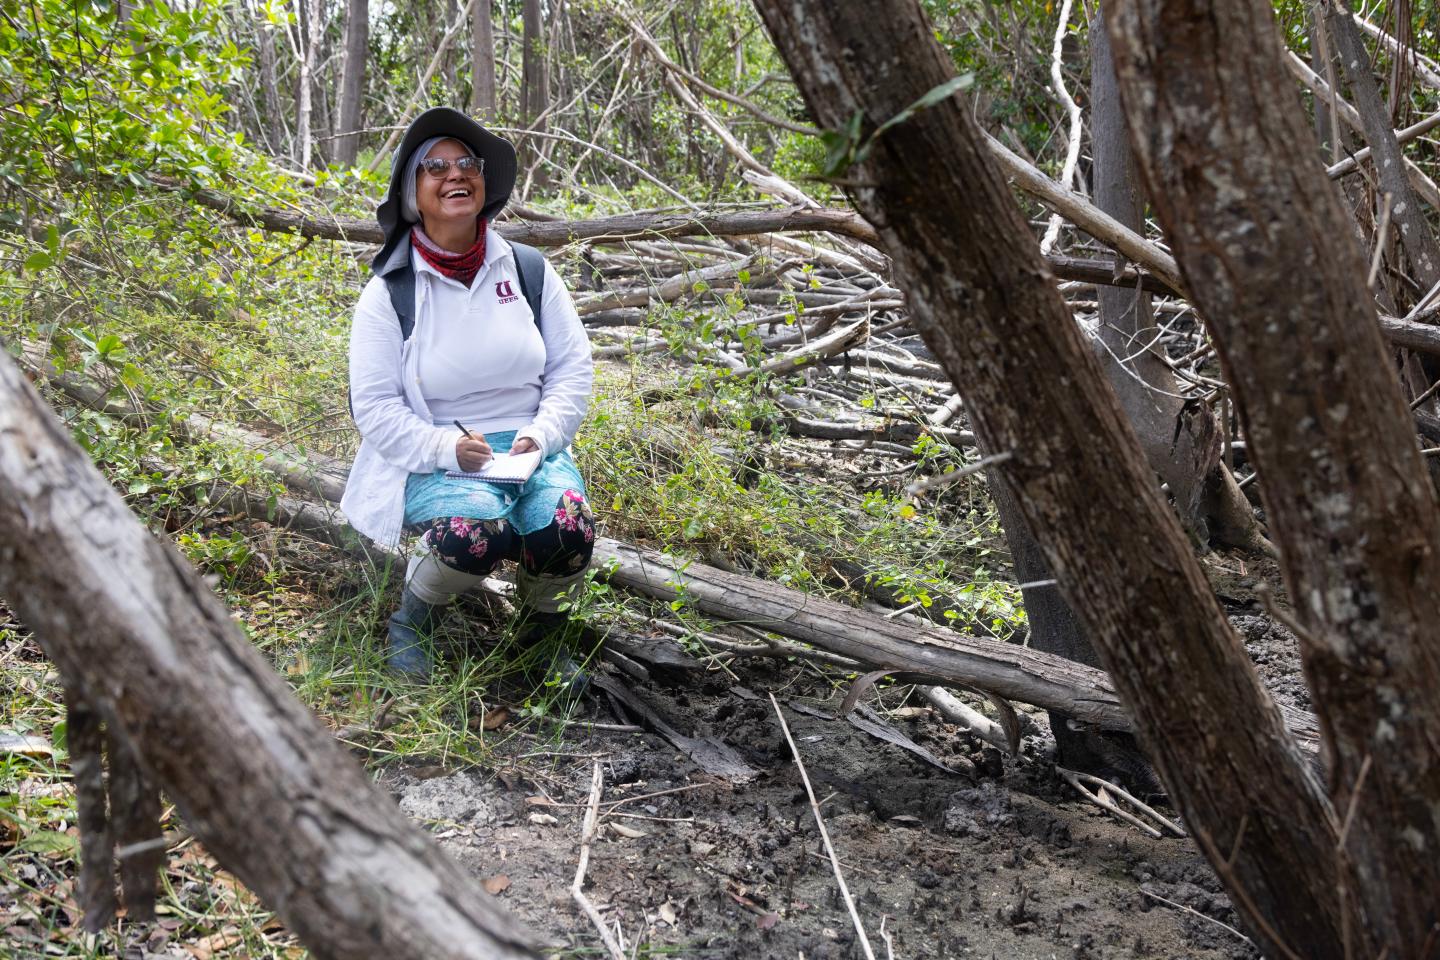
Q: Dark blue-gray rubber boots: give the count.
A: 2